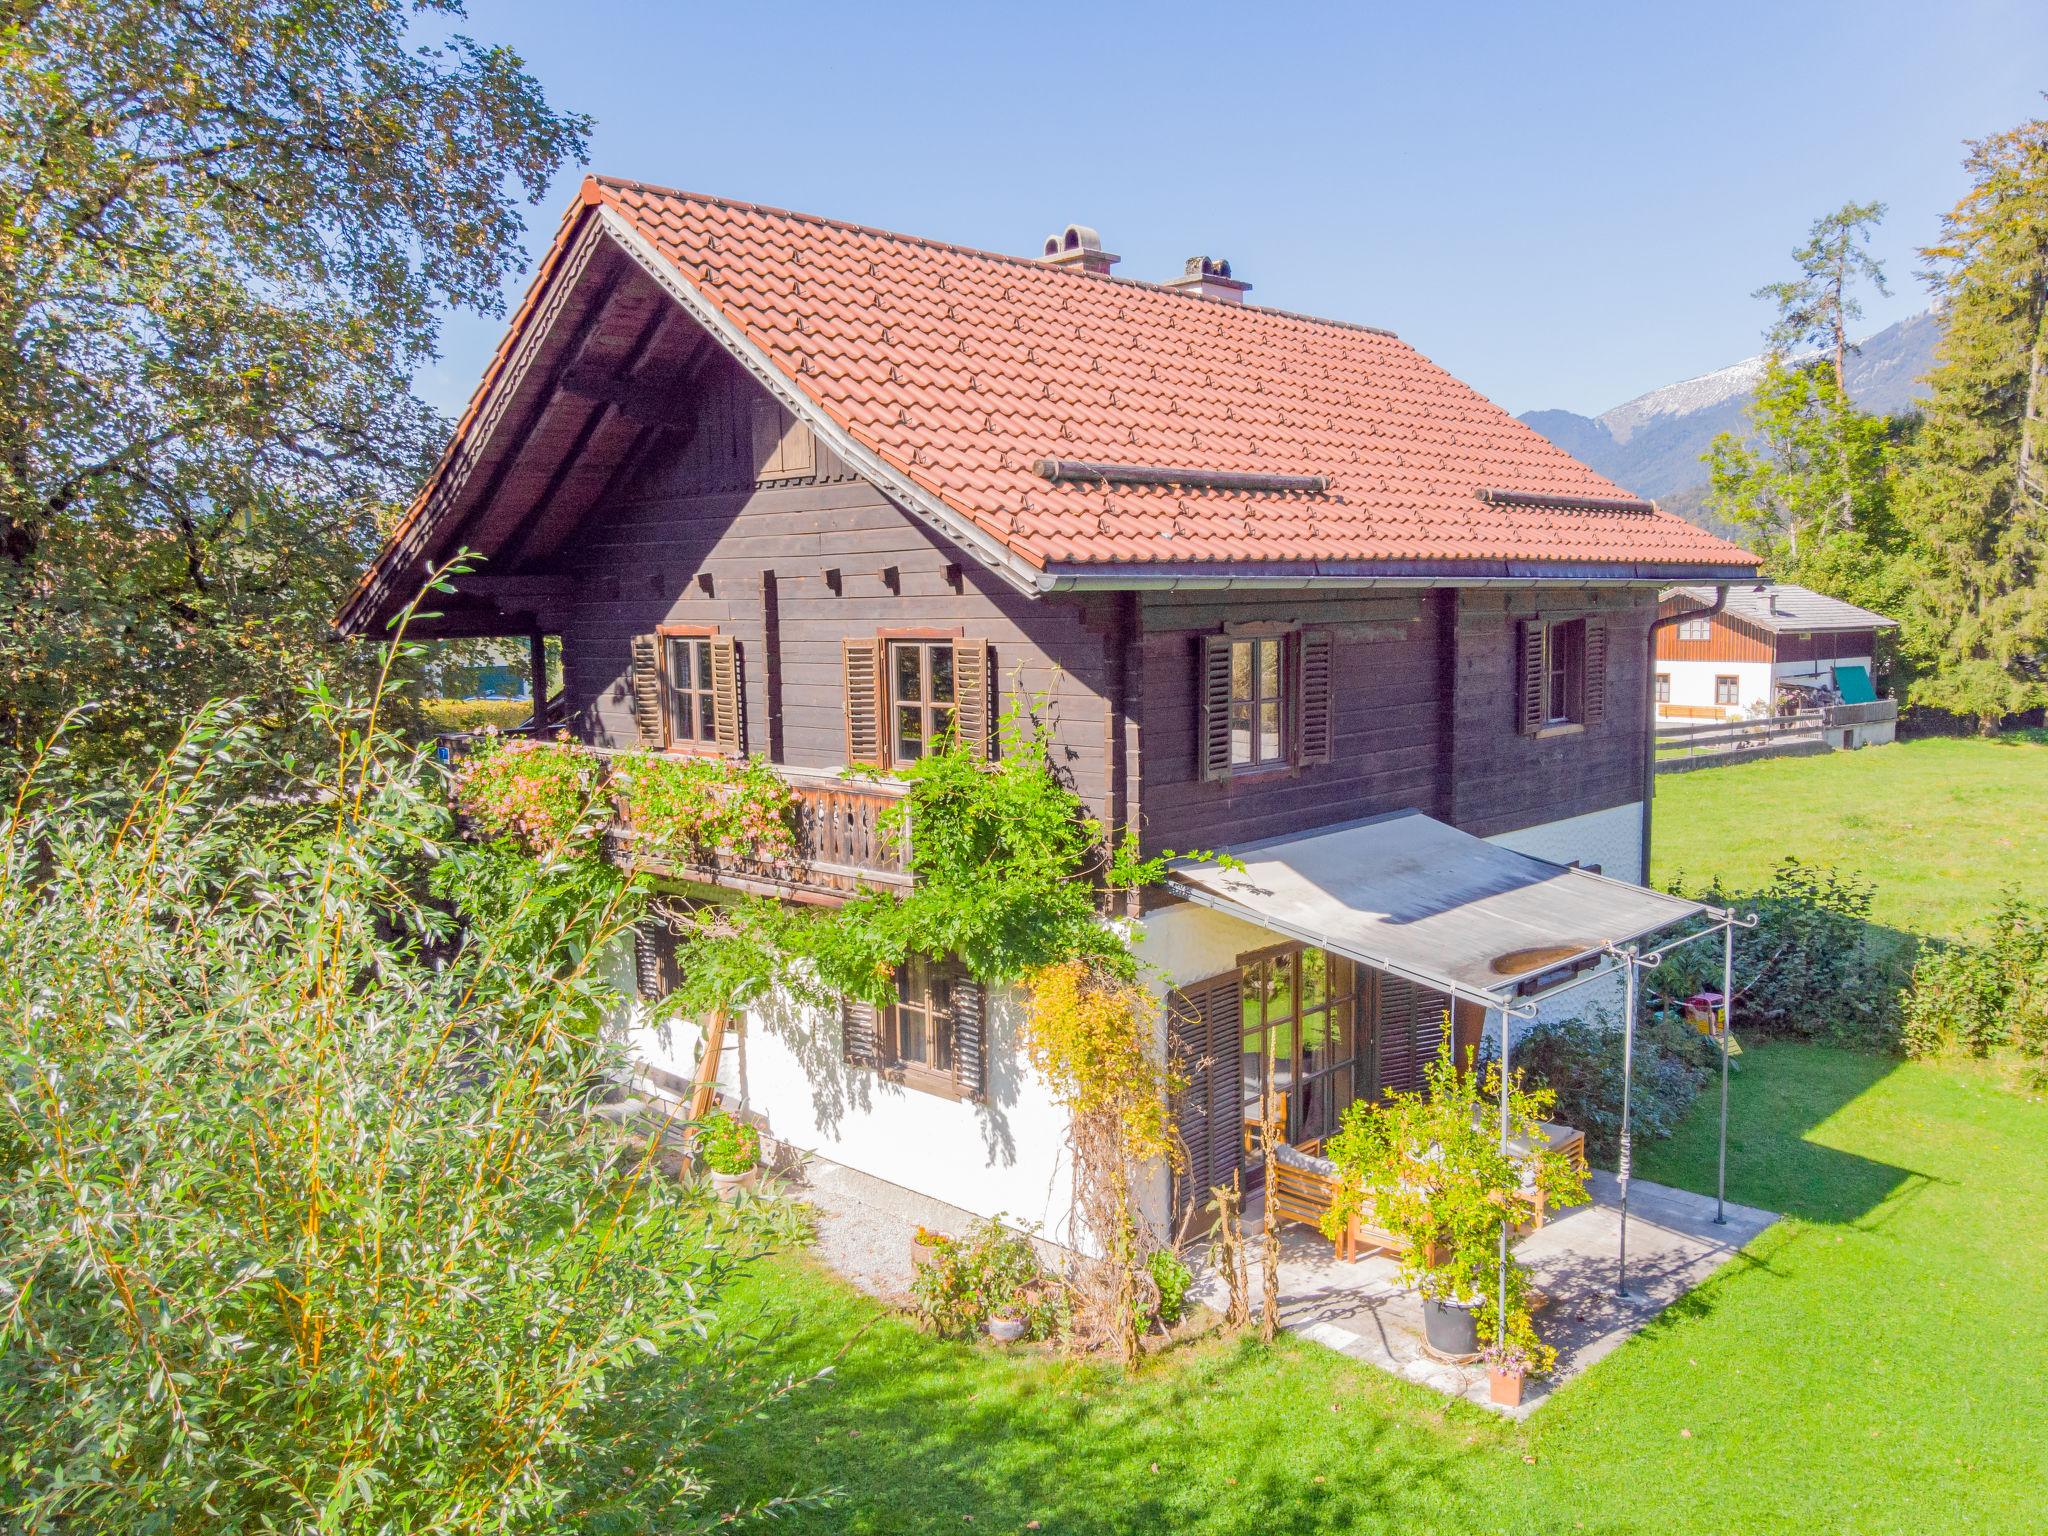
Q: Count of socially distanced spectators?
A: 0